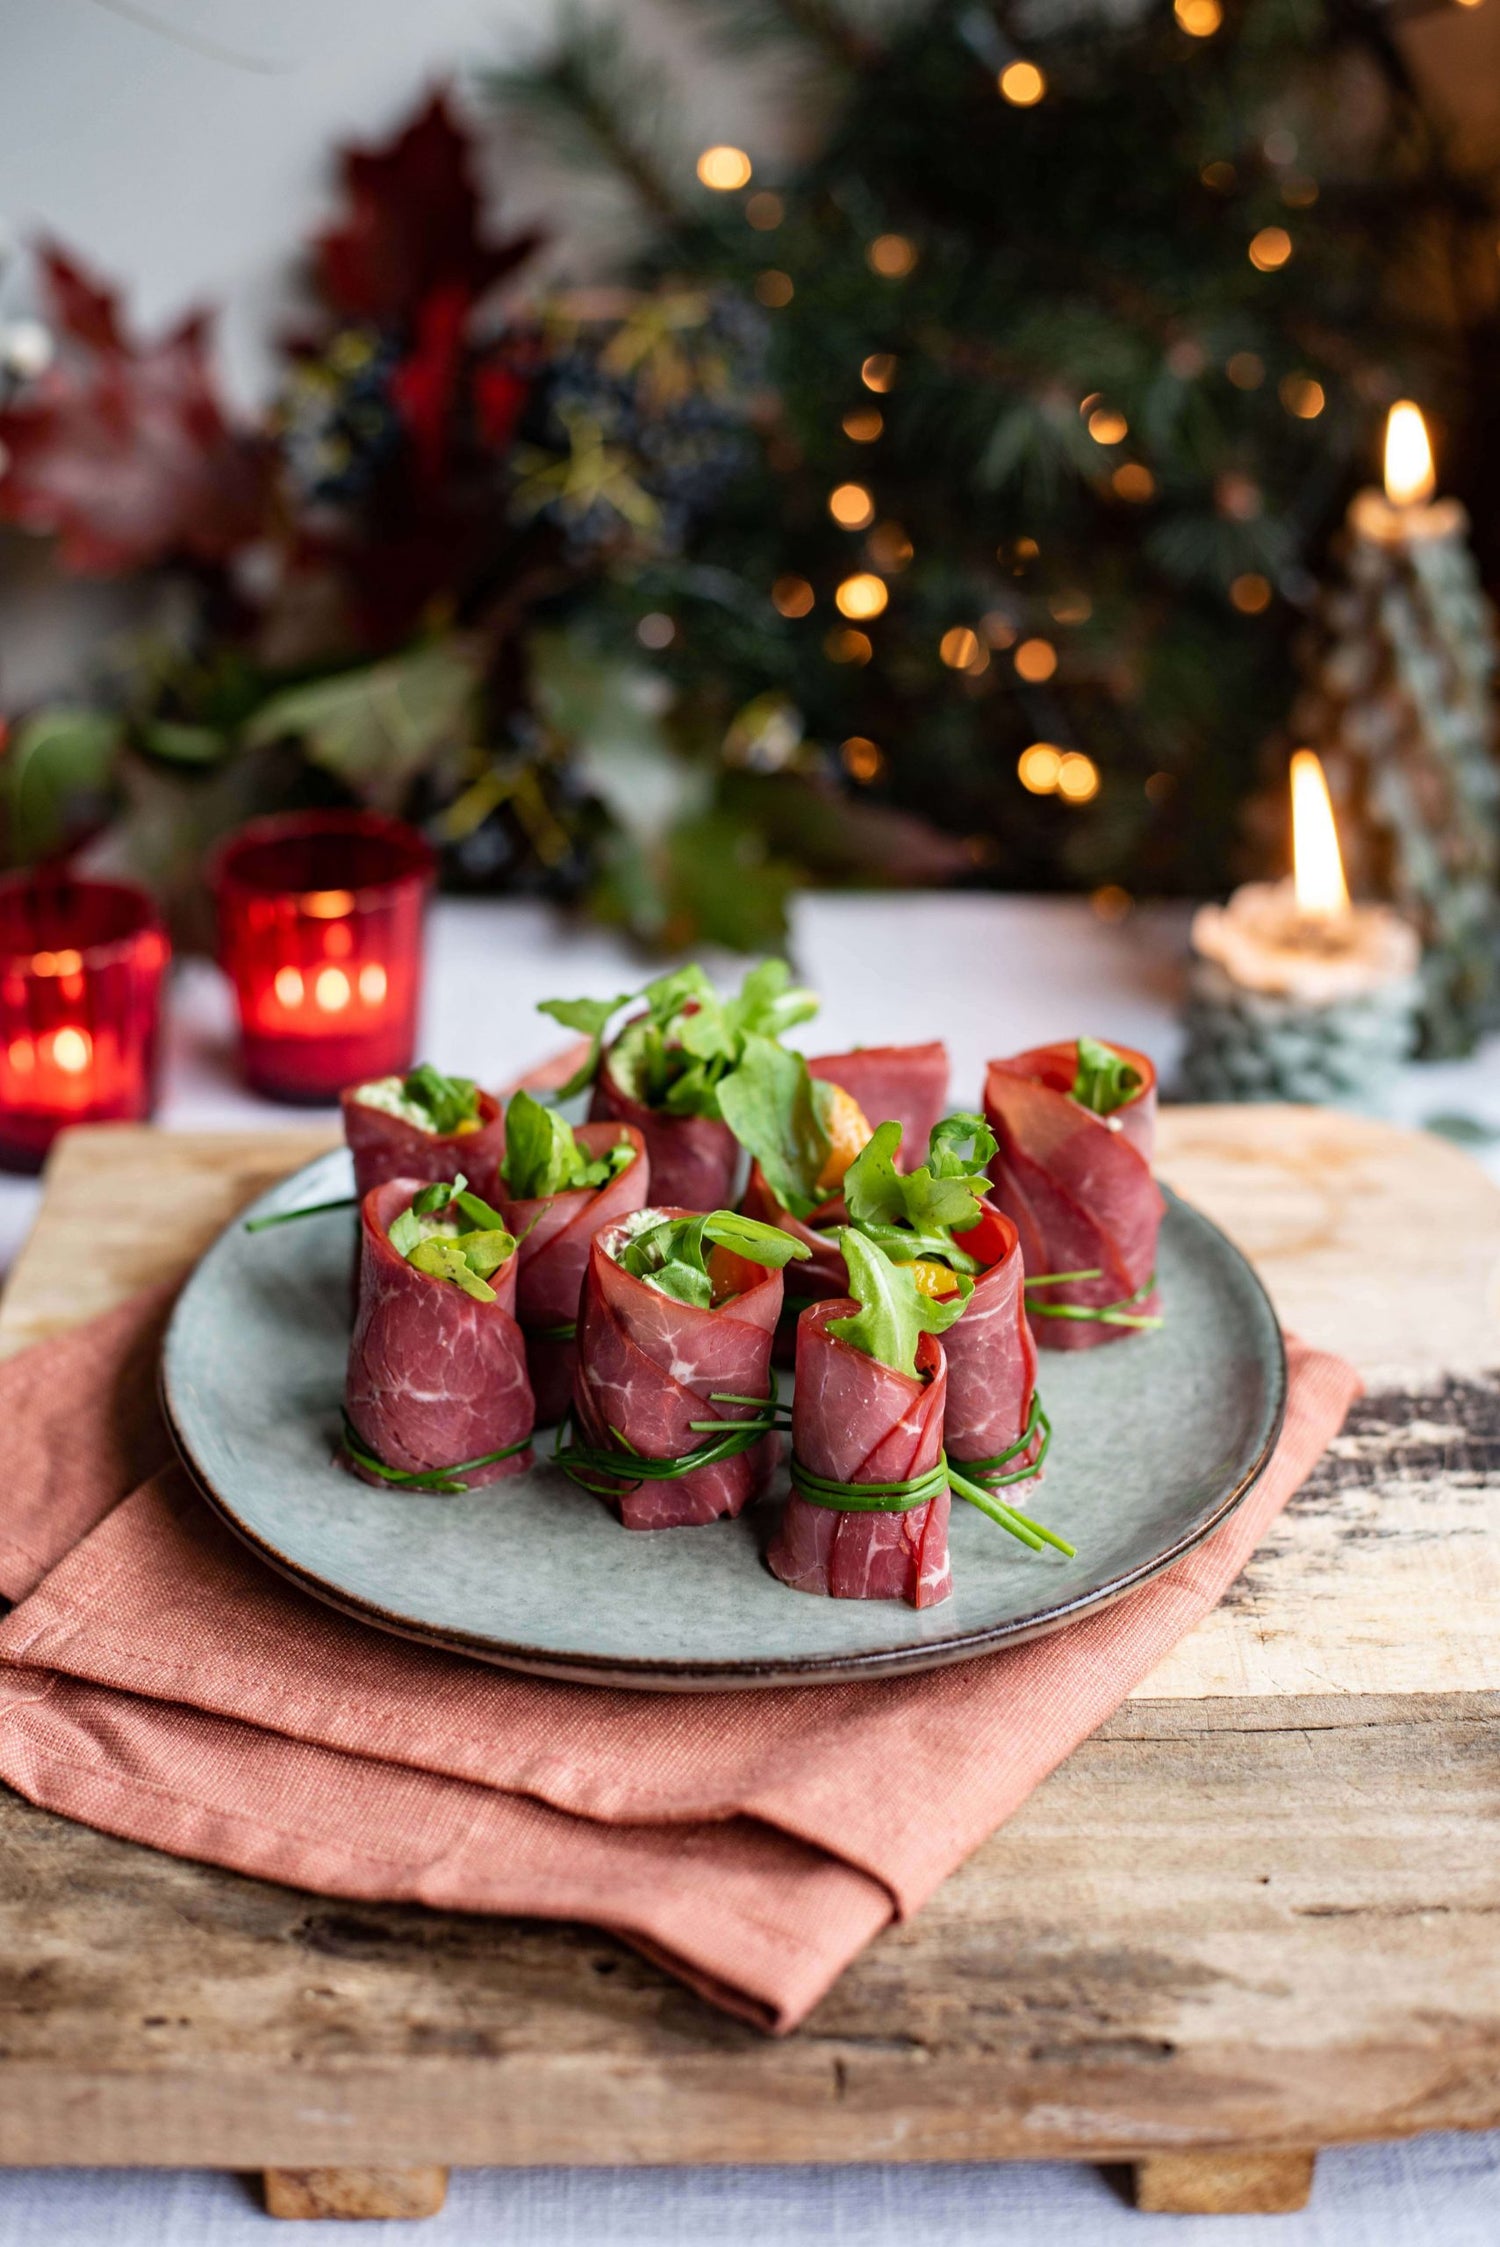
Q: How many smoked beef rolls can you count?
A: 10